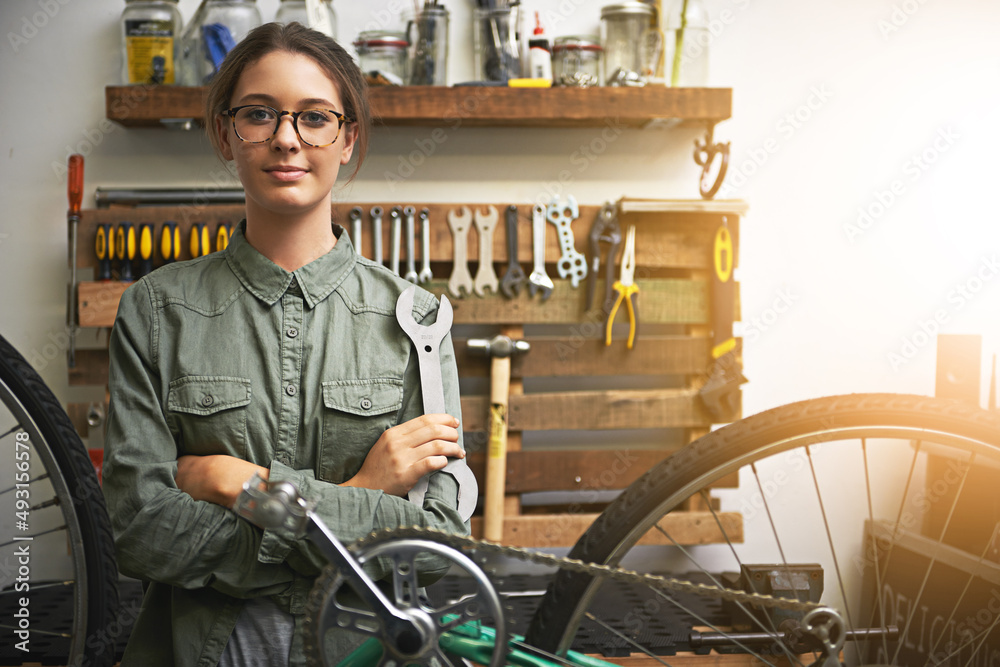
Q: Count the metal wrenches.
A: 11